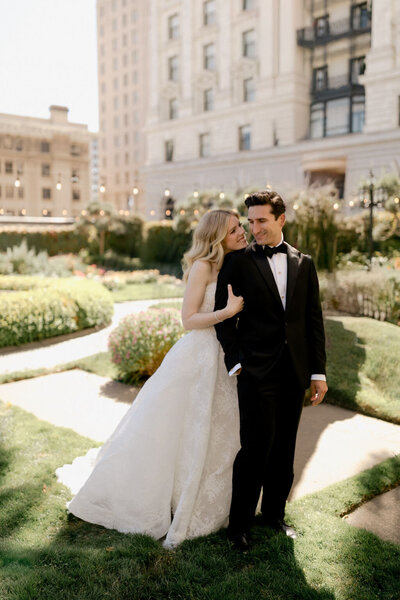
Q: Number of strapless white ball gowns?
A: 1